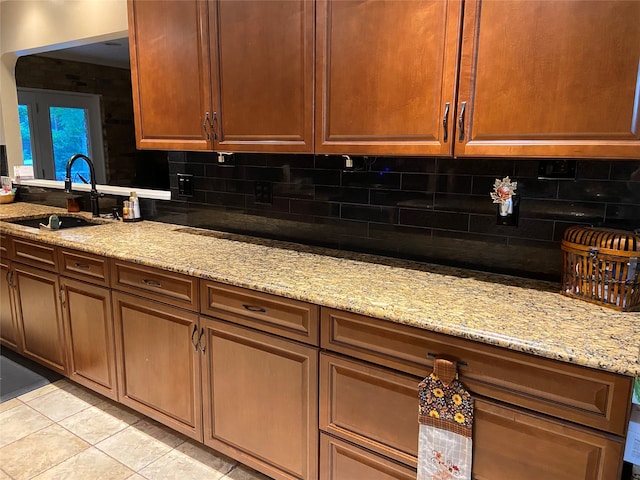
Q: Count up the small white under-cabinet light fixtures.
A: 2